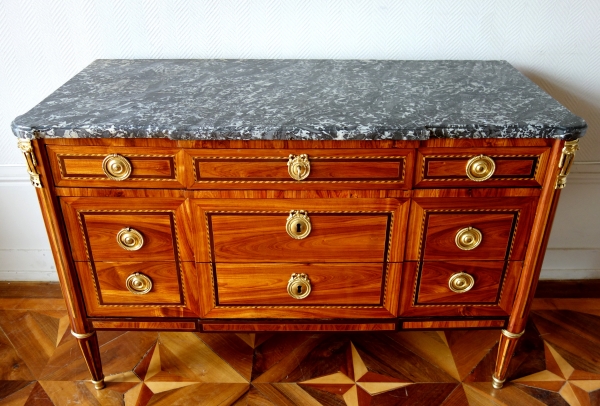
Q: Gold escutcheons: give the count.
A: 3